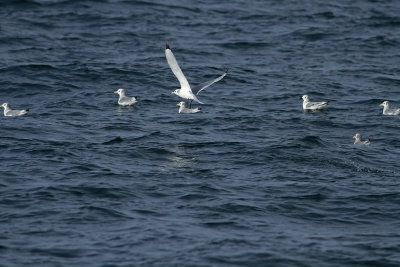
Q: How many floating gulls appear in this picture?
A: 6